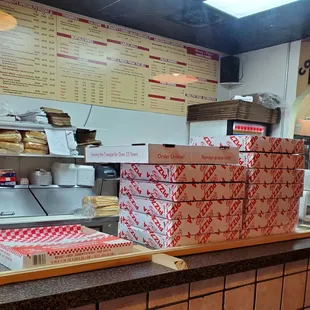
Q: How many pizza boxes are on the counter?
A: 13